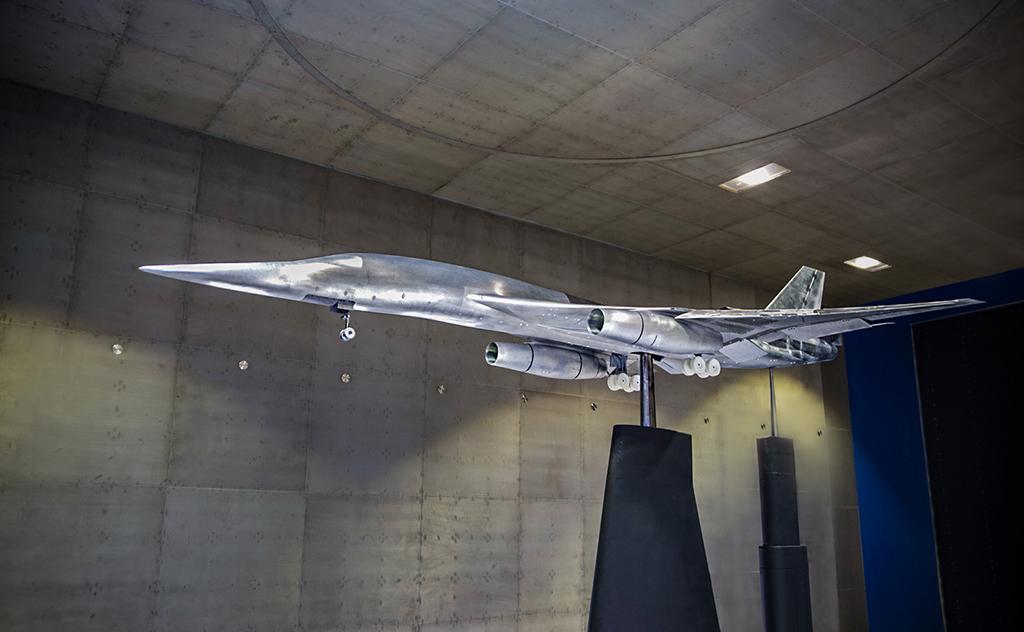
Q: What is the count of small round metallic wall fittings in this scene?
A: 9